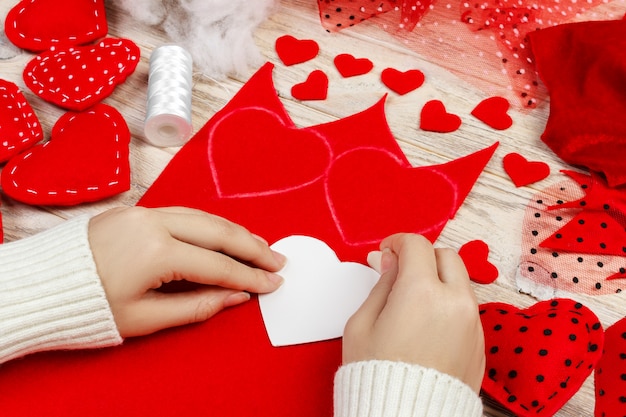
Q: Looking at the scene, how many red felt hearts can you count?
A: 14